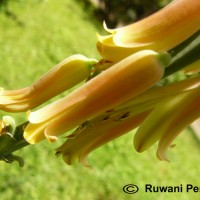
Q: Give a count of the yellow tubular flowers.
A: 5